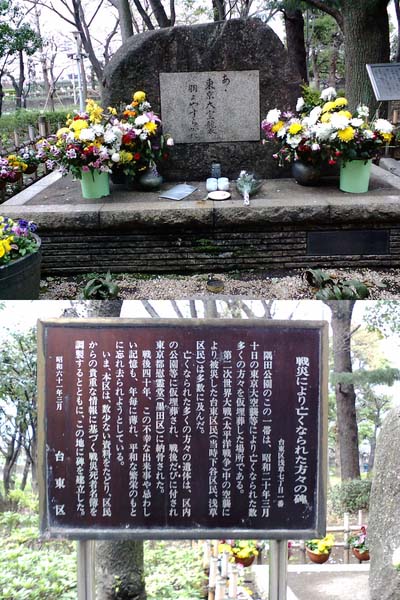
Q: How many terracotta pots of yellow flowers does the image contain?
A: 2